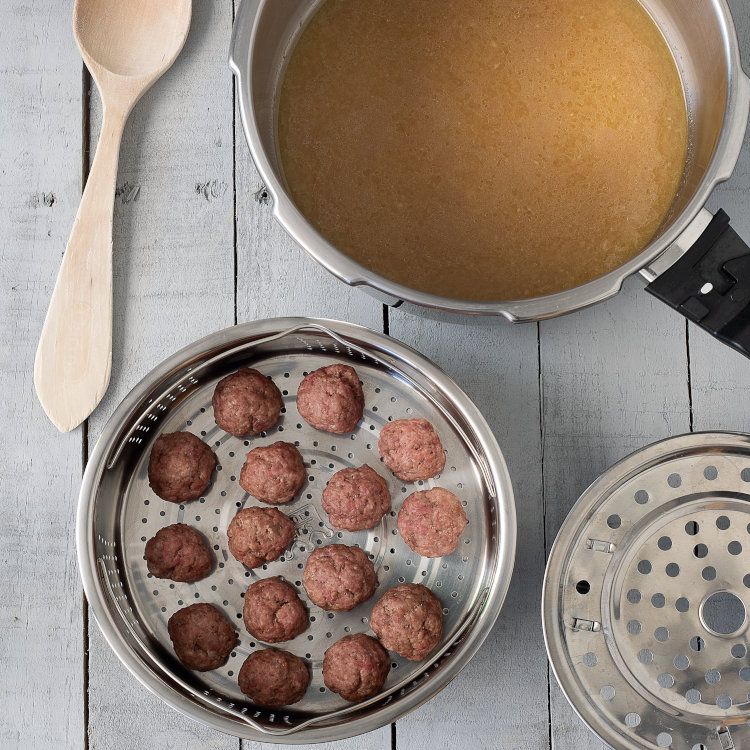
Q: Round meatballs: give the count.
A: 15